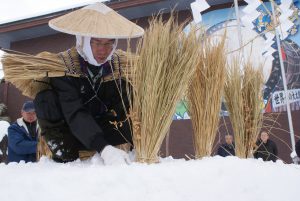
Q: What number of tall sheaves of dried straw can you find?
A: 3